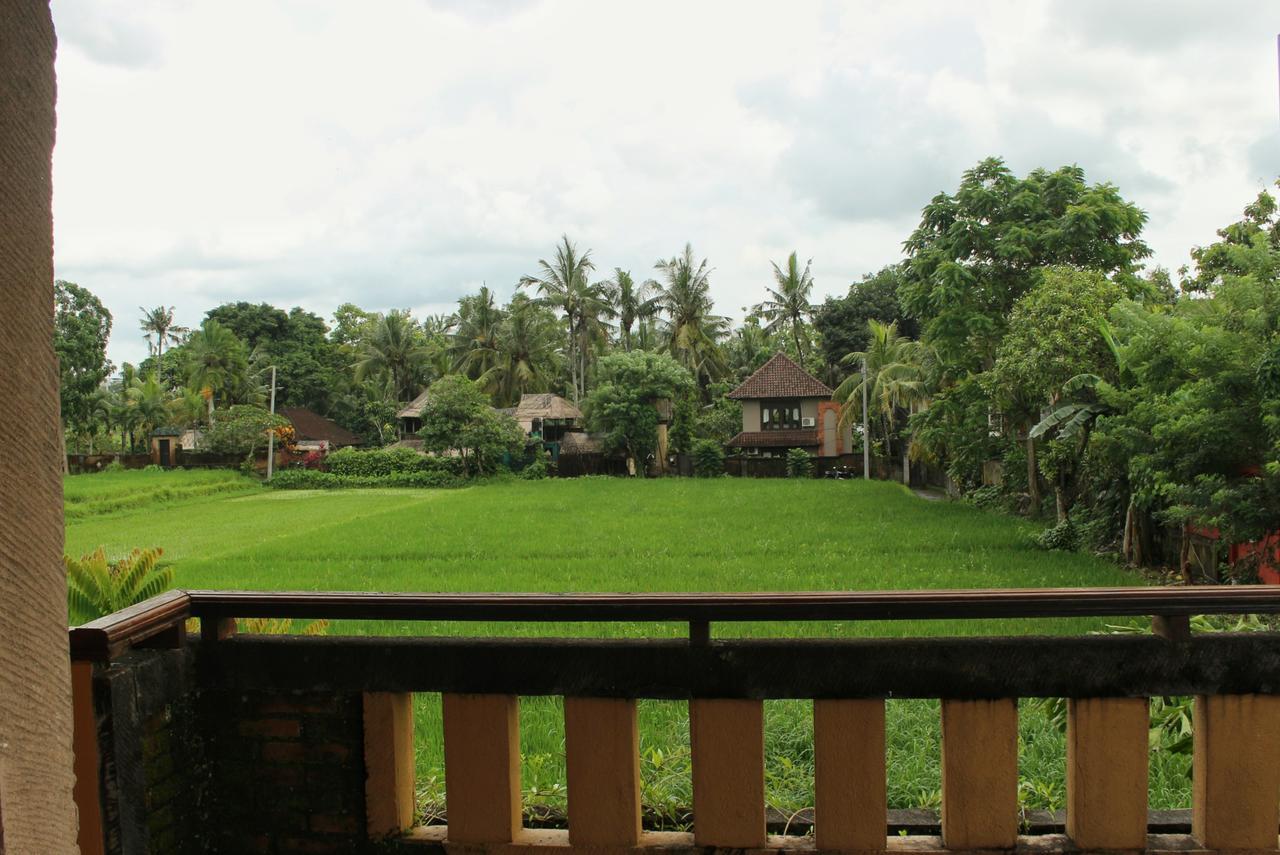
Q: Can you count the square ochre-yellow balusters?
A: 8